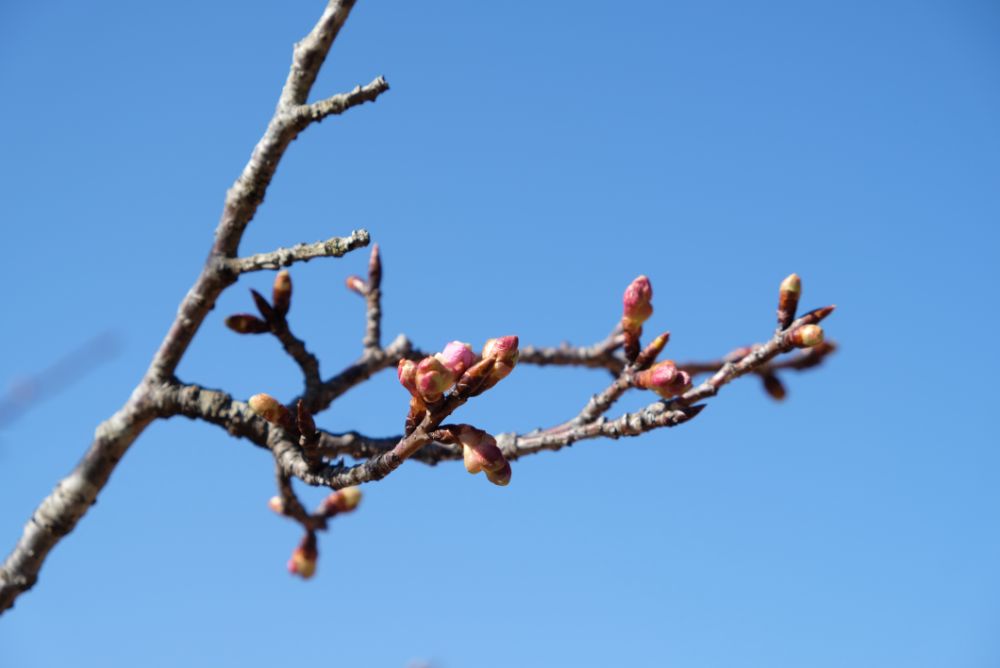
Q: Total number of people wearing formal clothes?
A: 0